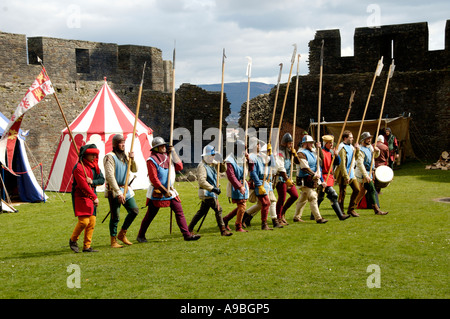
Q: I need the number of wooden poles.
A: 12